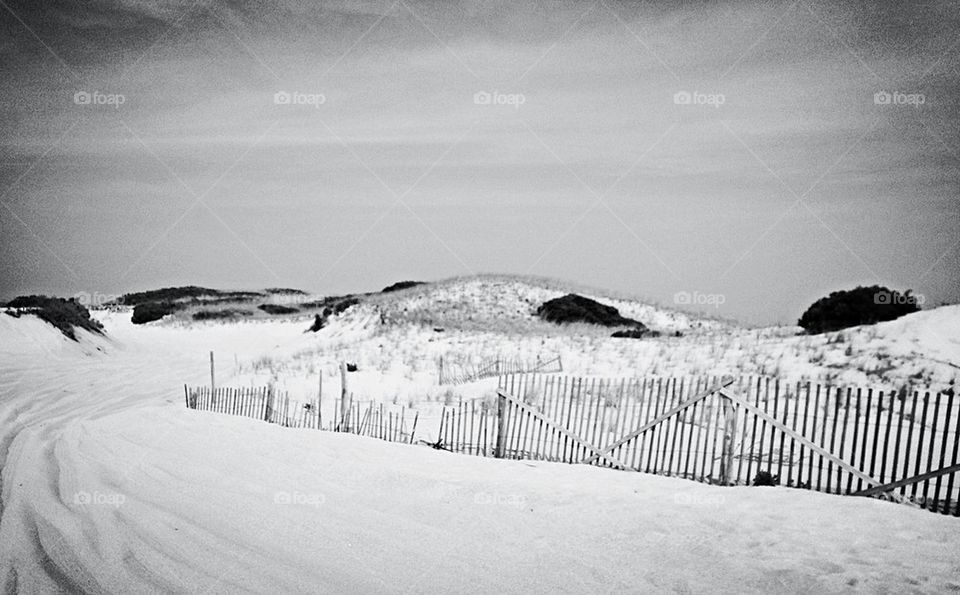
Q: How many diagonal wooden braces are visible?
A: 4